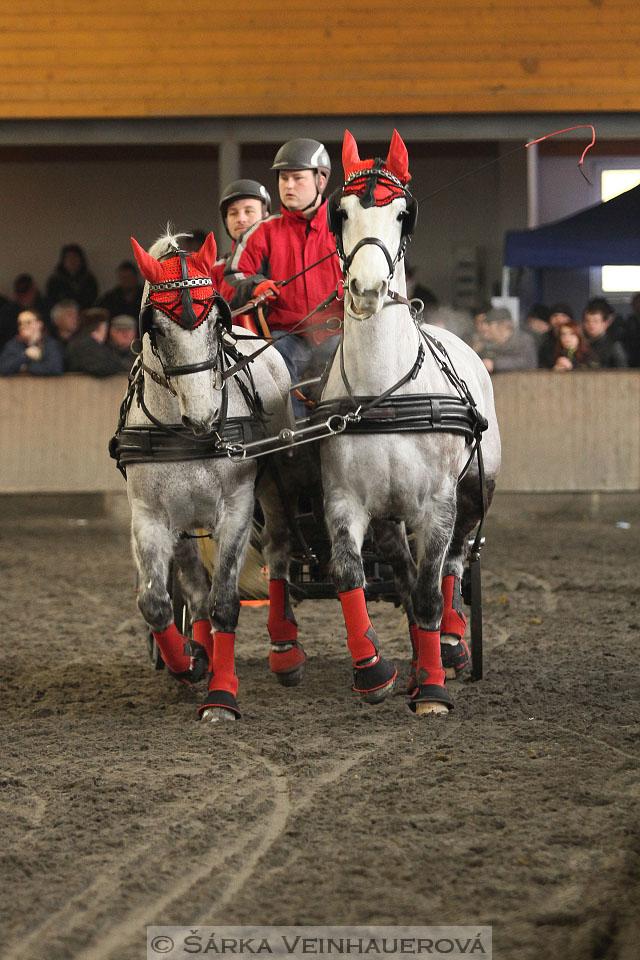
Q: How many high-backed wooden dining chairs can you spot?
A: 0